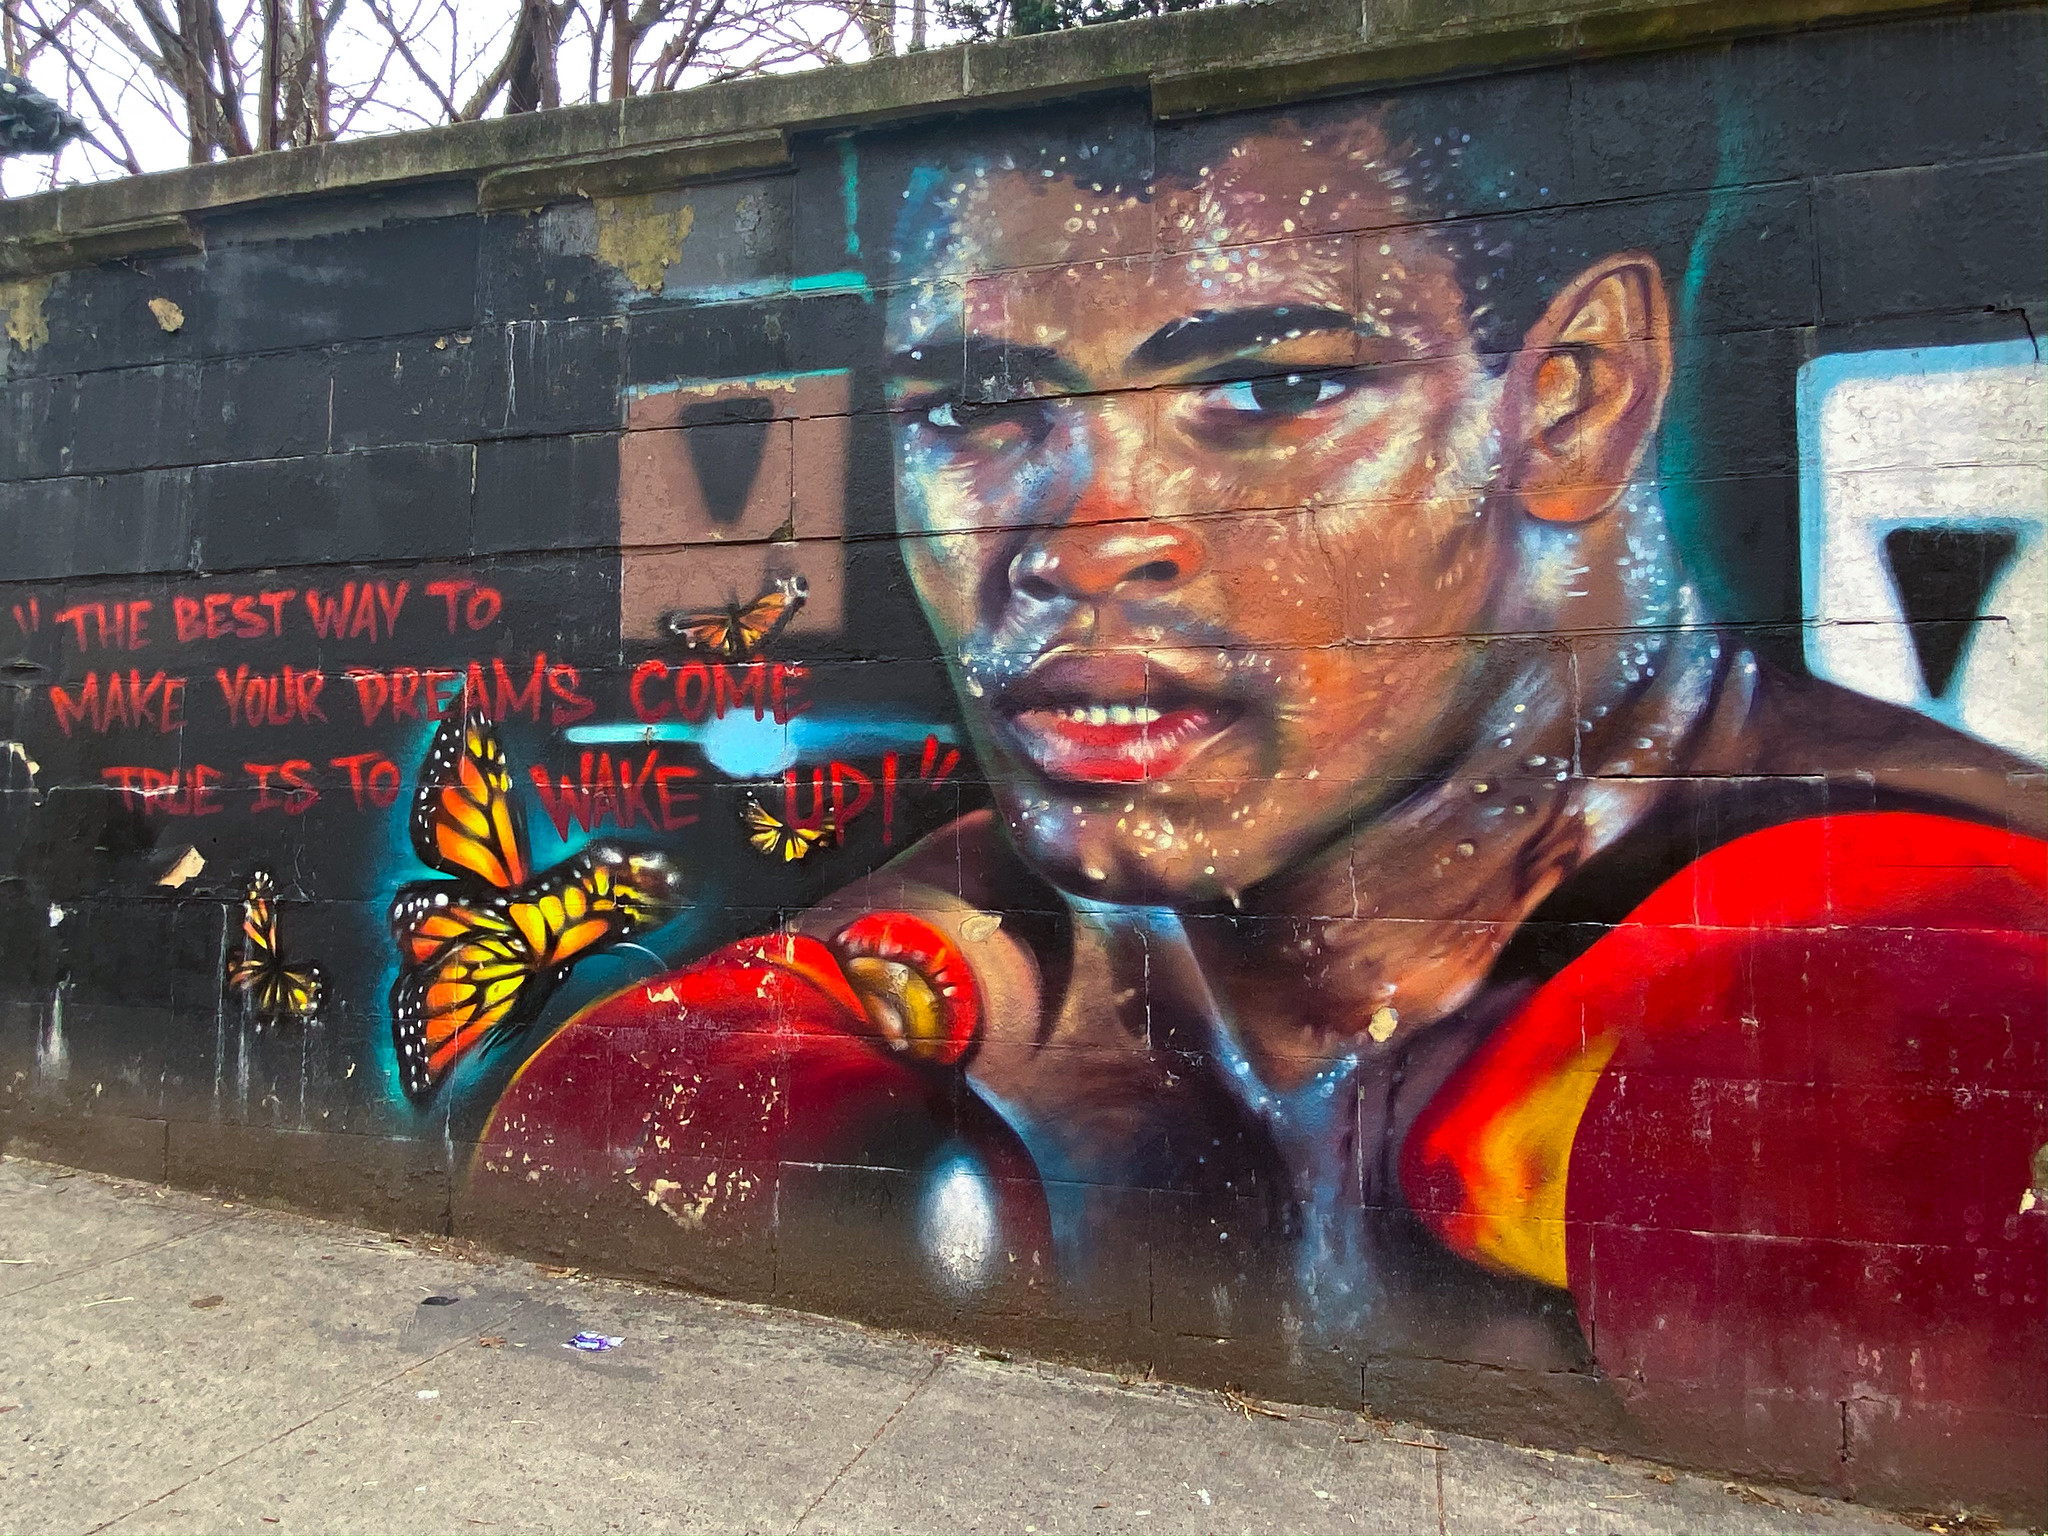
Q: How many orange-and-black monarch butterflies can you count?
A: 4